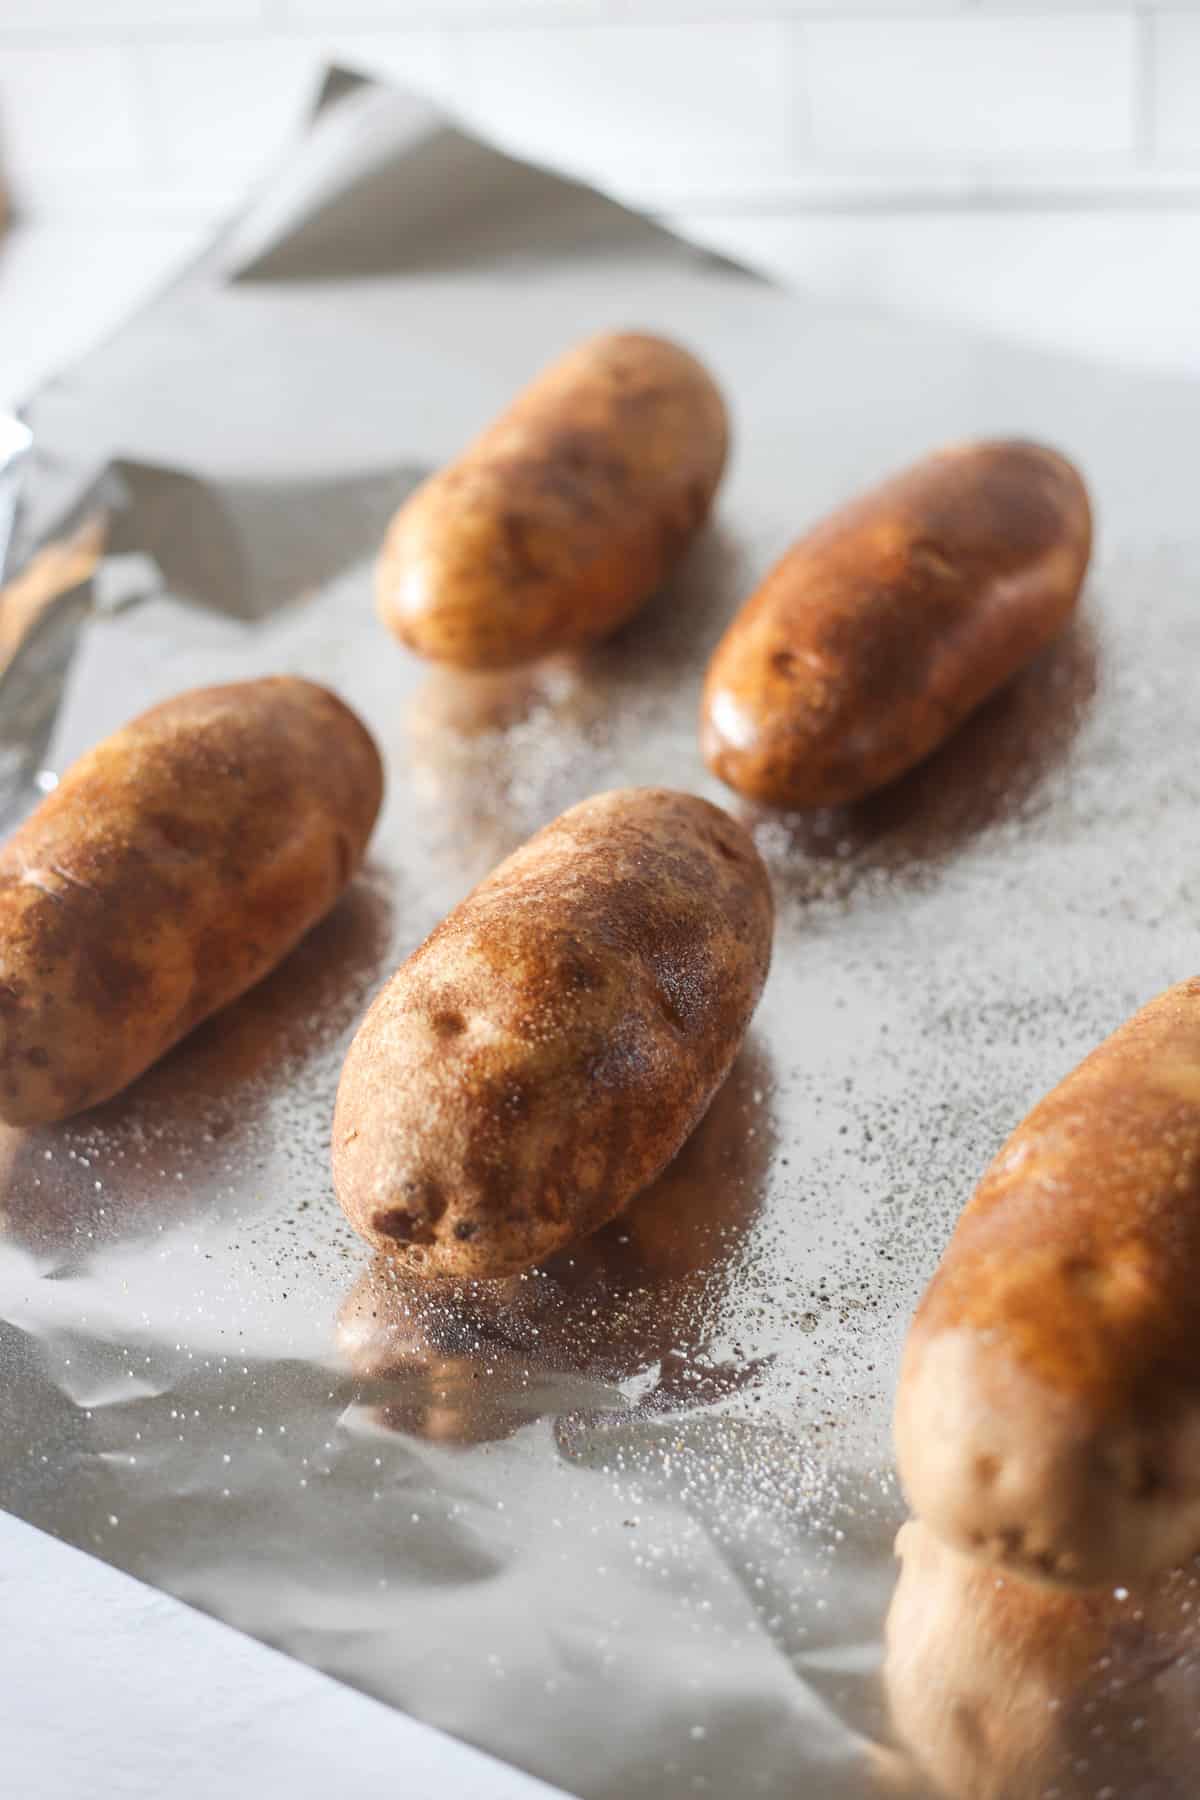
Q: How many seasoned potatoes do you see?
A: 5